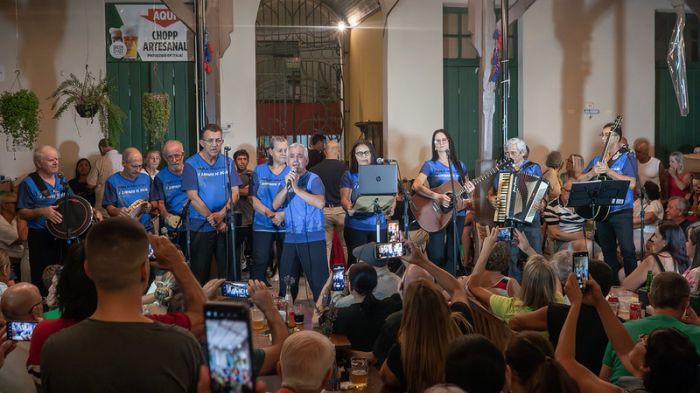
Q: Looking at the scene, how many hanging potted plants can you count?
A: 3